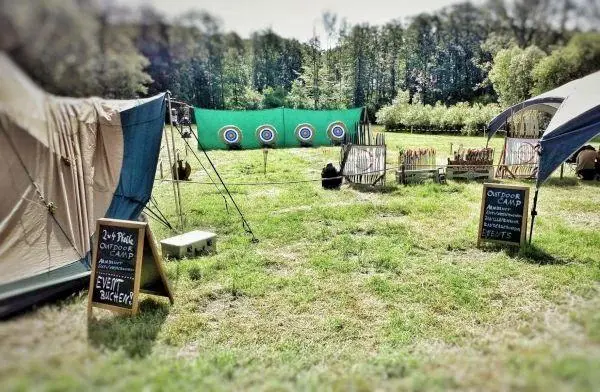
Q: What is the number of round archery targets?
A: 4